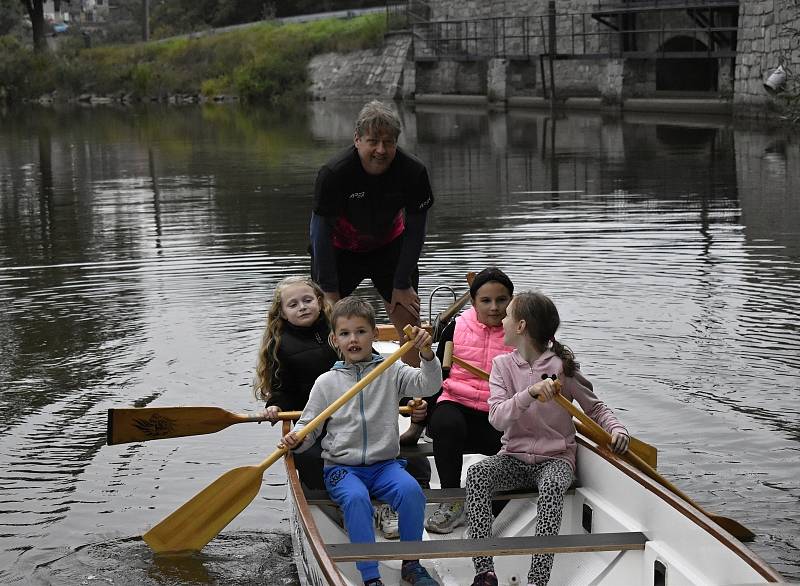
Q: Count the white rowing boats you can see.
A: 1